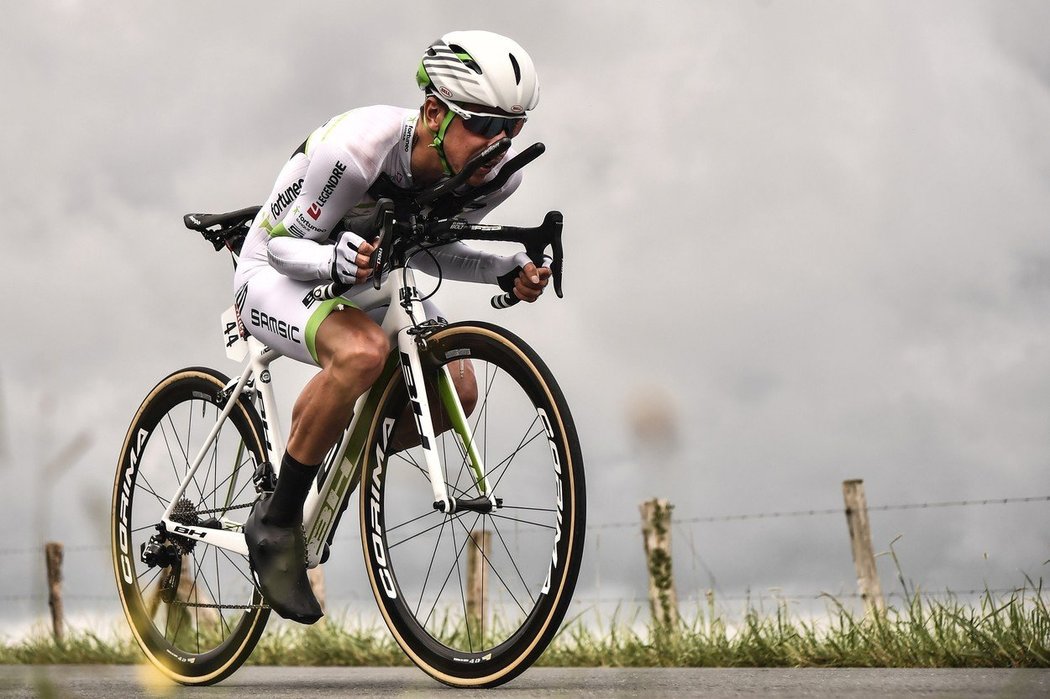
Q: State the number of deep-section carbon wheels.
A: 2